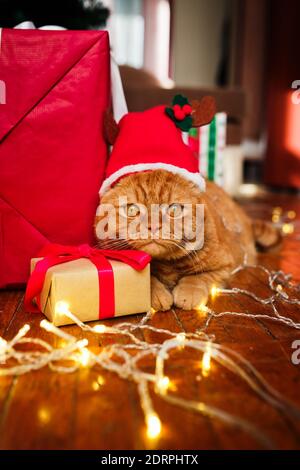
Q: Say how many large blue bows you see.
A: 0